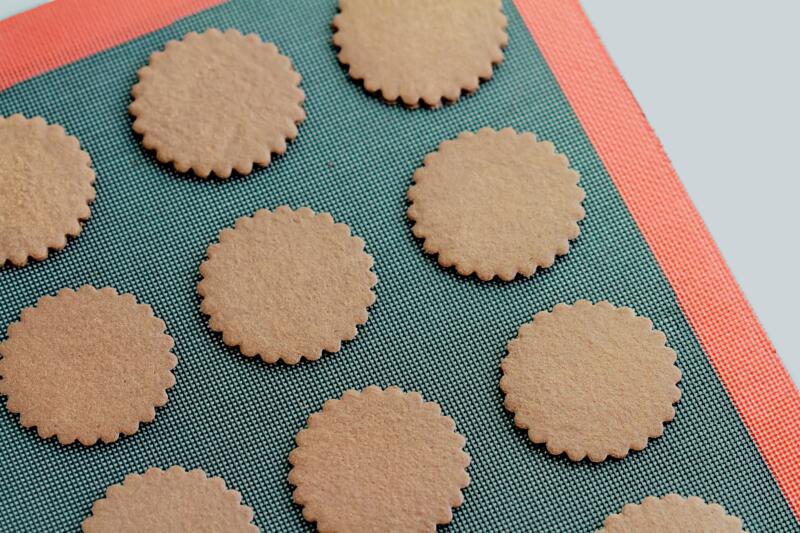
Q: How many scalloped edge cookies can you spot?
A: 10